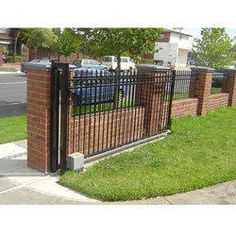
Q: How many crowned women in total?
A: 0